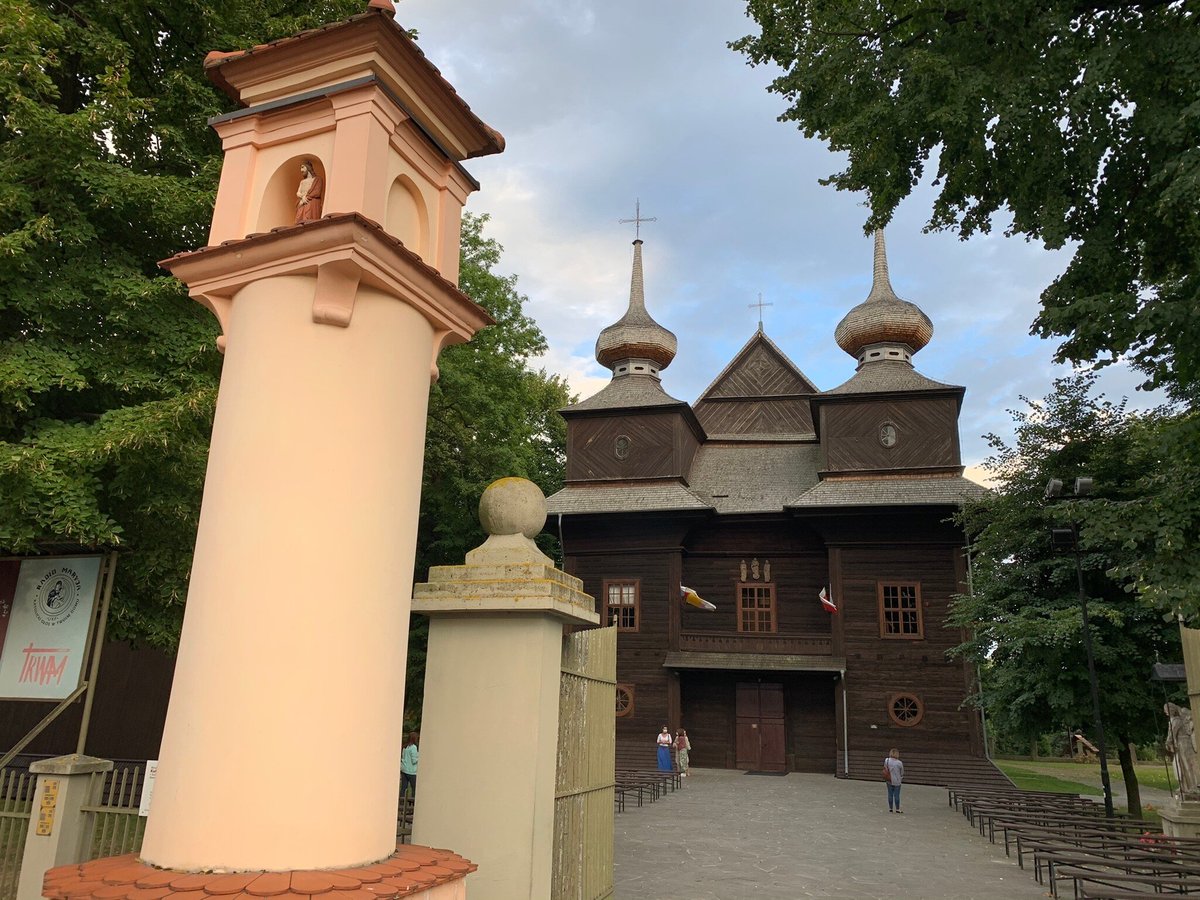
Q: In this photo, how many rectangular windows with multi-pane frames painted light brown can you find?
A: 3